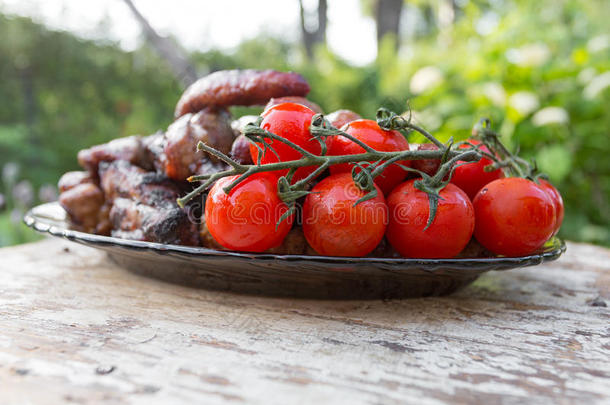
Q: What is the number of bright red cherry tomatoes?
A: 8